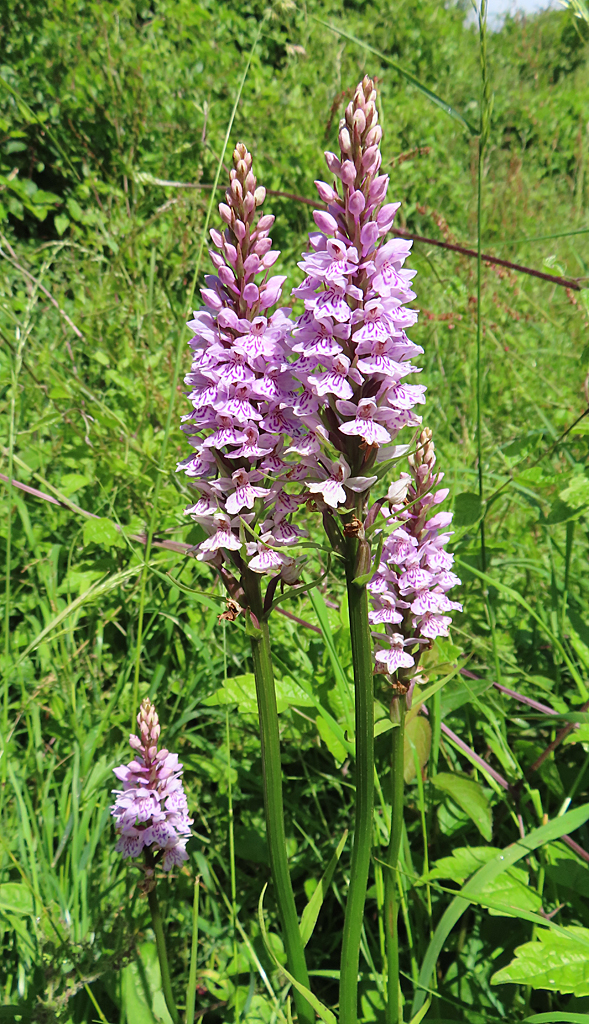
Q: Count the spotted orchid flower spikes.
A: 4